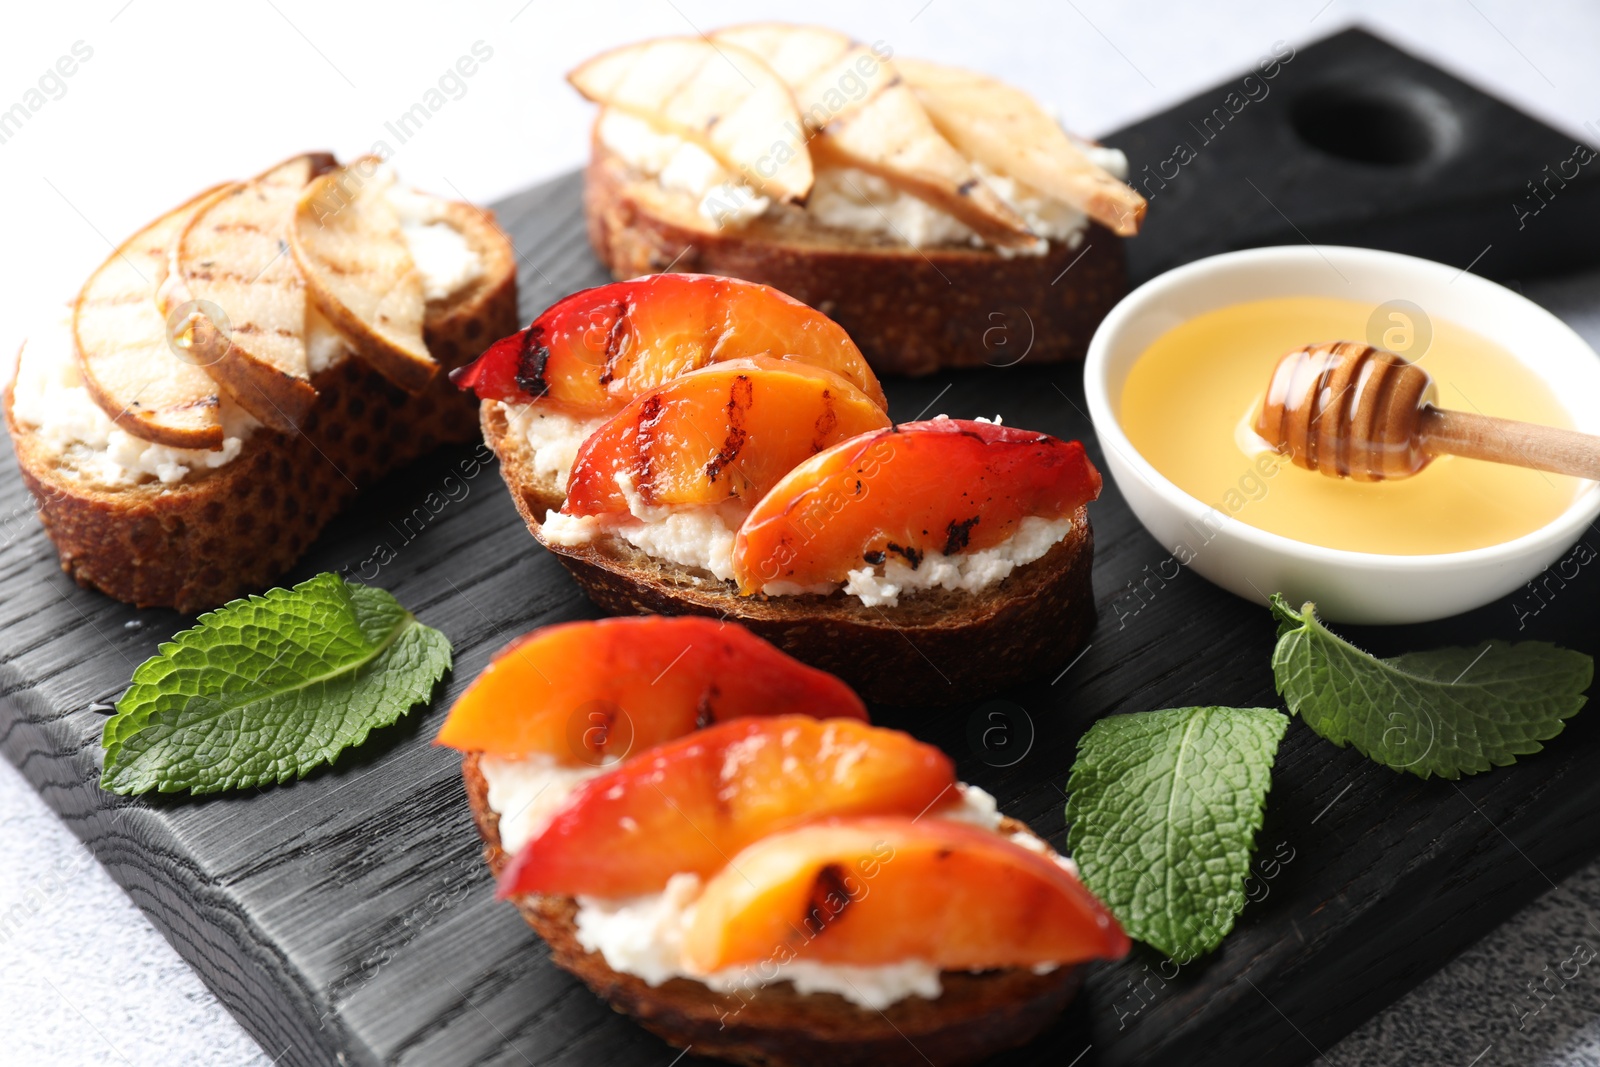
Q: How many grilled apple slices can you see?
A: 6